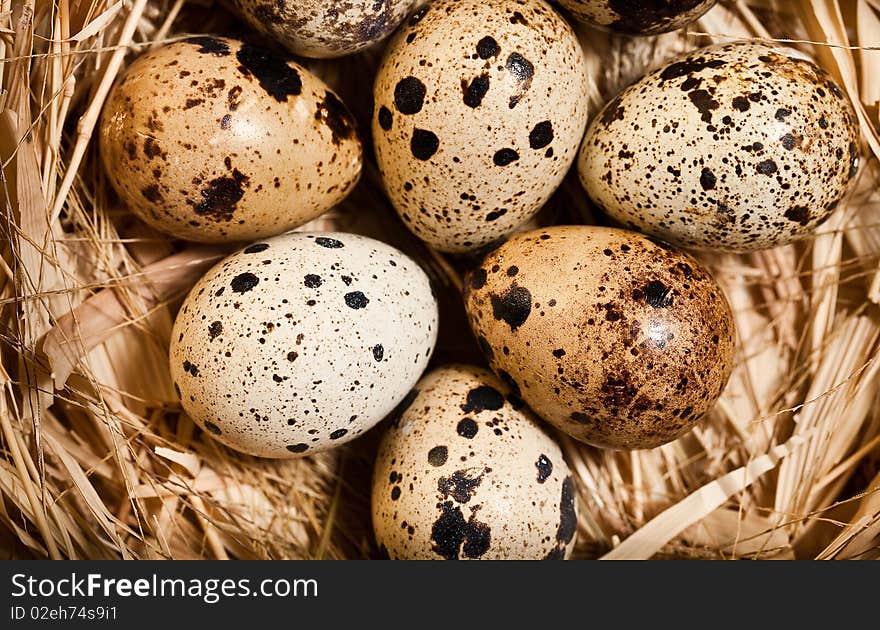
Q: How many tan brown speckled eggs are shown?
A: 2